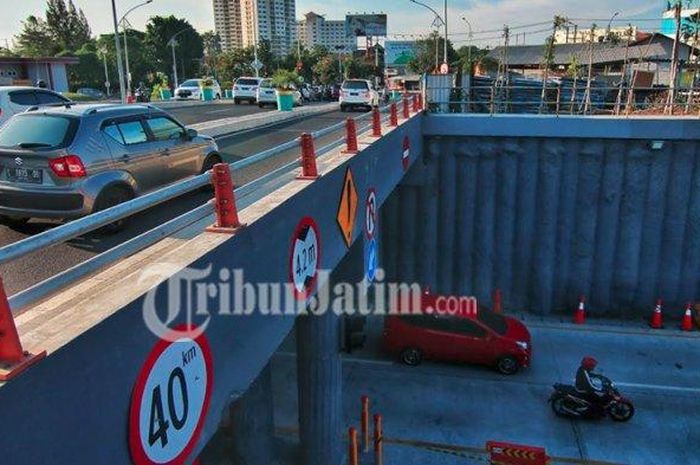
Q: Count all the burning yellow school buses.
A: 0